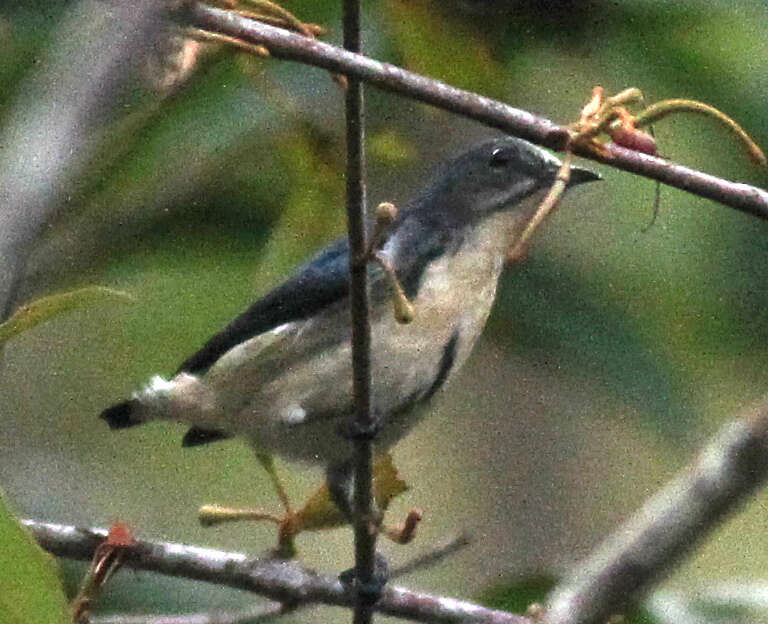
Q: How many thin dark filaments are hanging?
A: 1